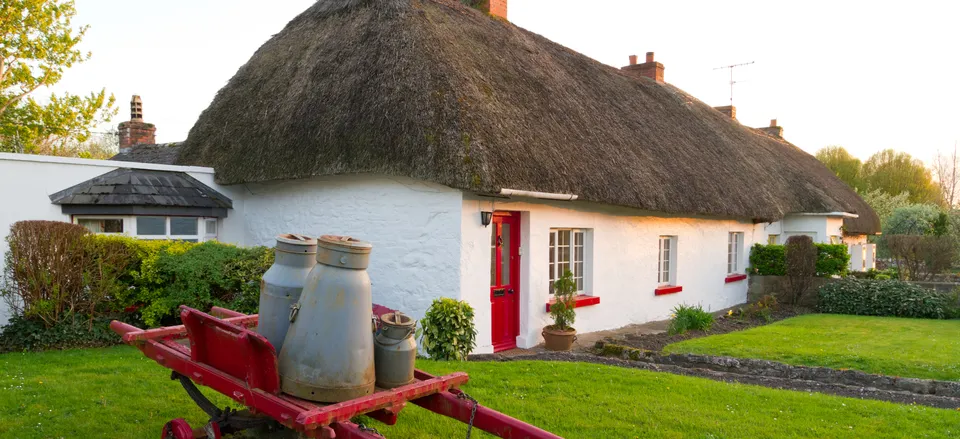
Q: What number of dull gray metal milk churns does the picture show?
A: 3